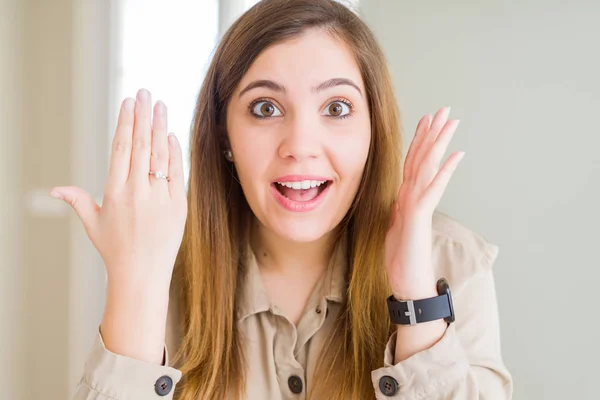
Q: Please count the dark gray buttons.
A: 3